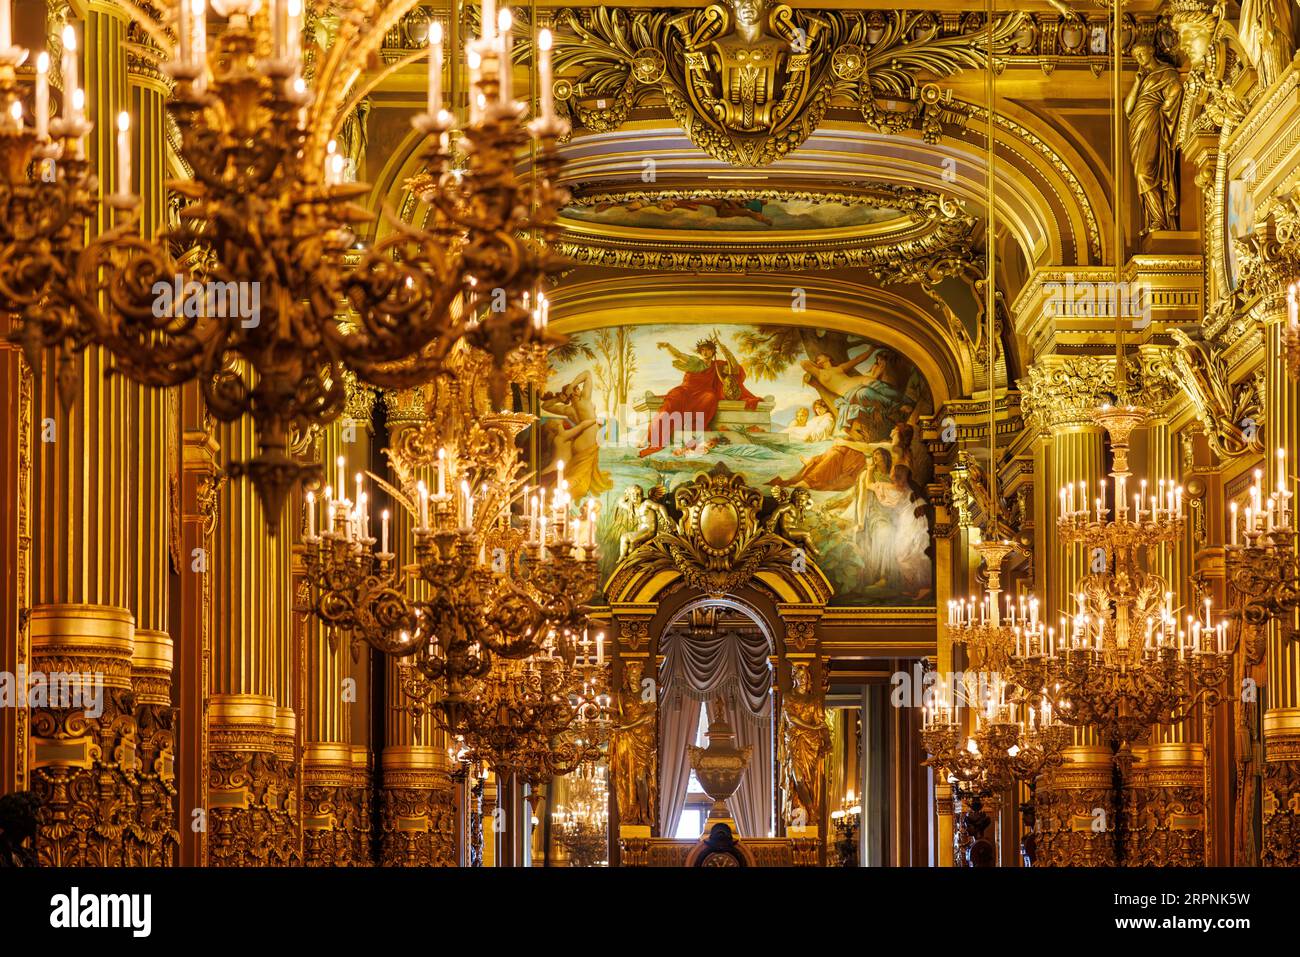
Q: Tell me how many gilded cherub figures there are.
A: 2